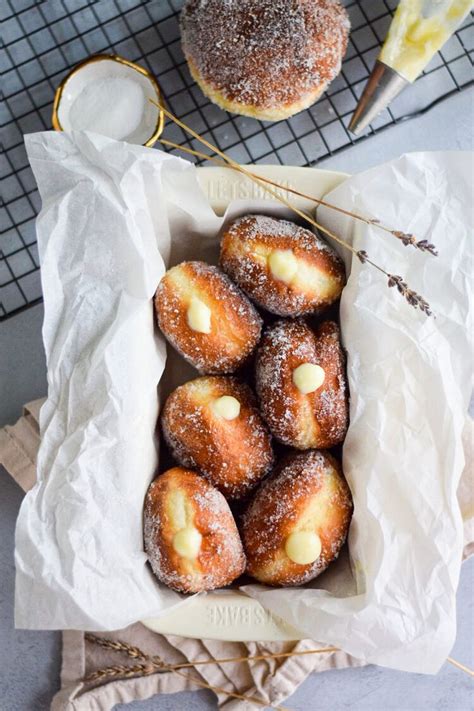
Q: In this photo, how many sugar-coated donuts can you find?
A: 7